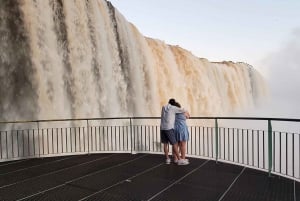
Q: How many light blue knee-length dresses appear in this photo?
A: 1